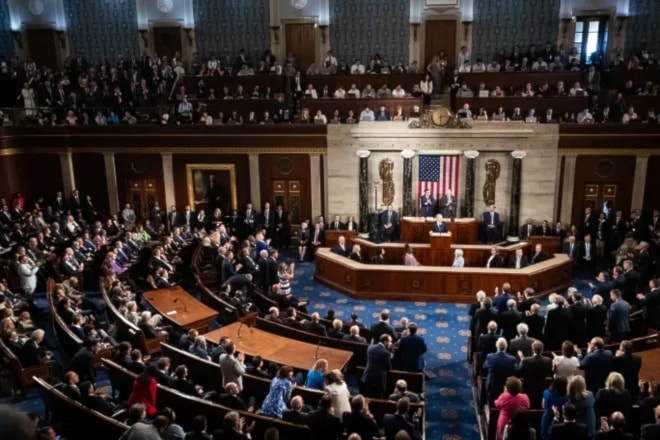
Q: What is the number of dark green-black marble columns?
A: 4